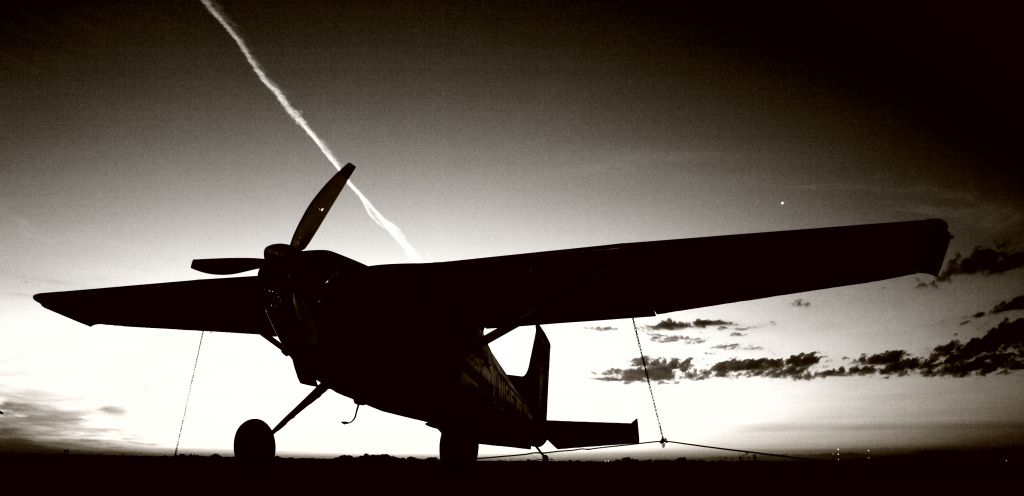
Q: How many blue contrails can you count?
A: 0